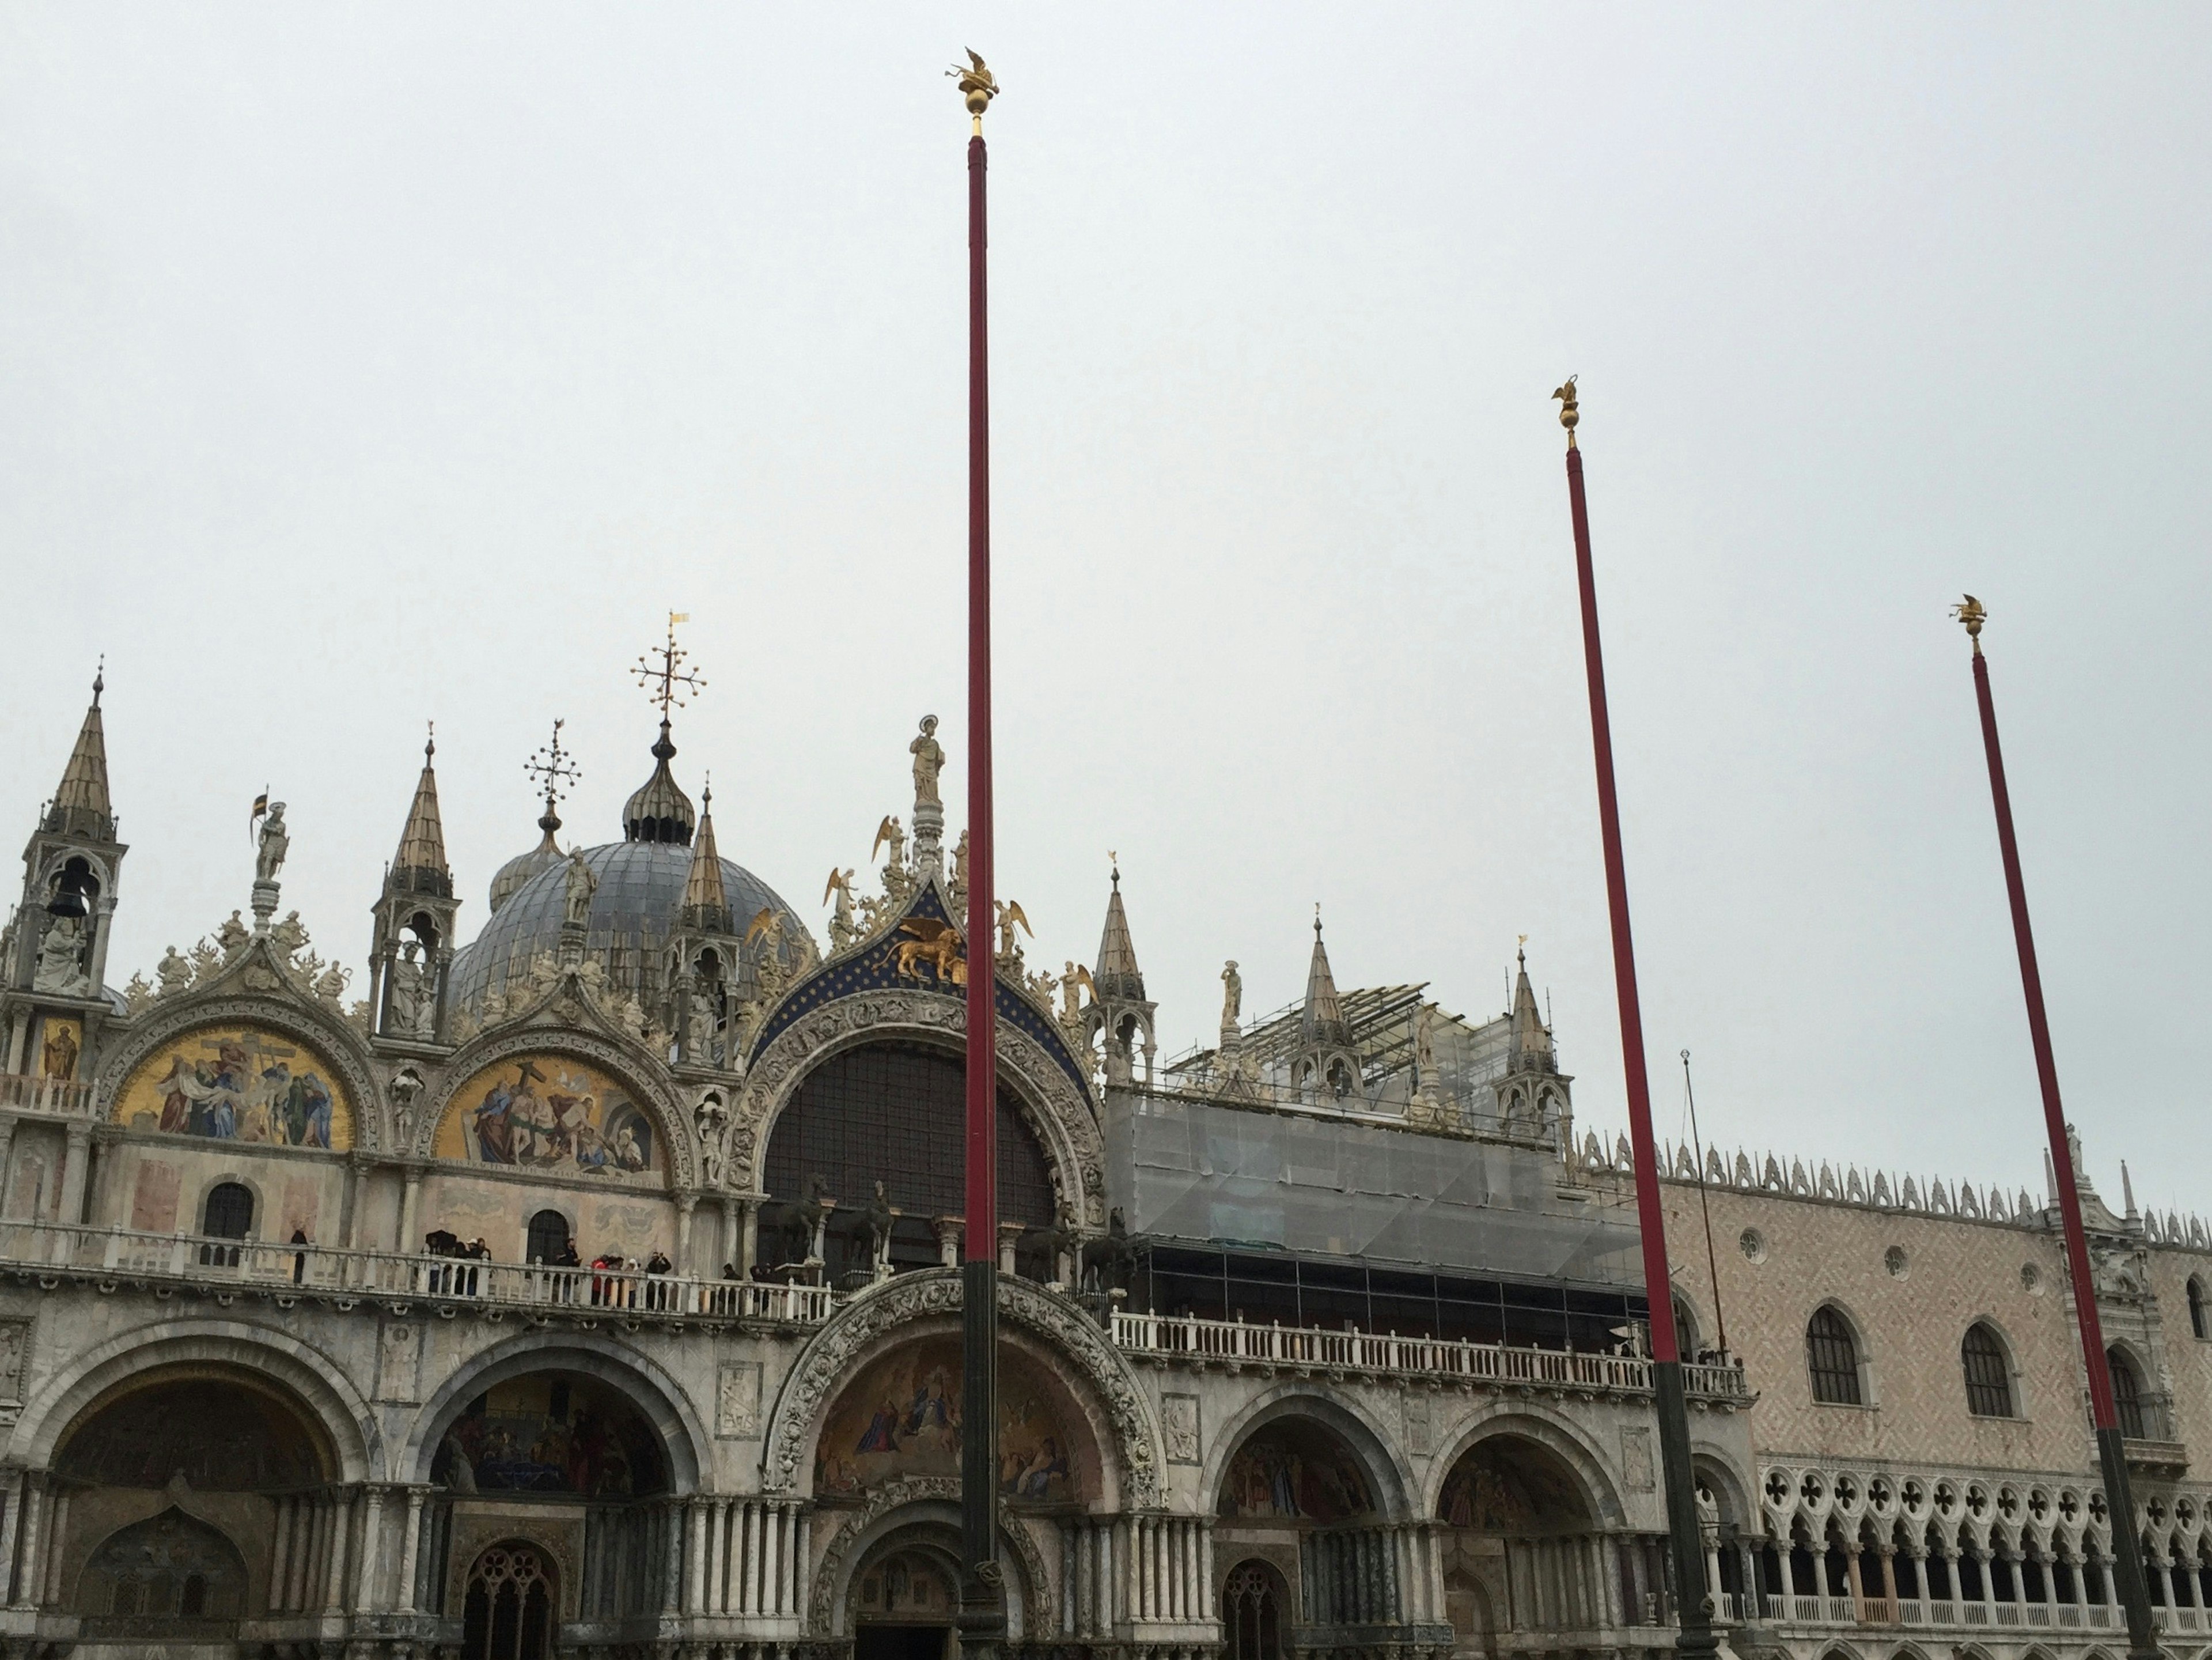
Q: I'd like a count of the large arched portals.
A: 5